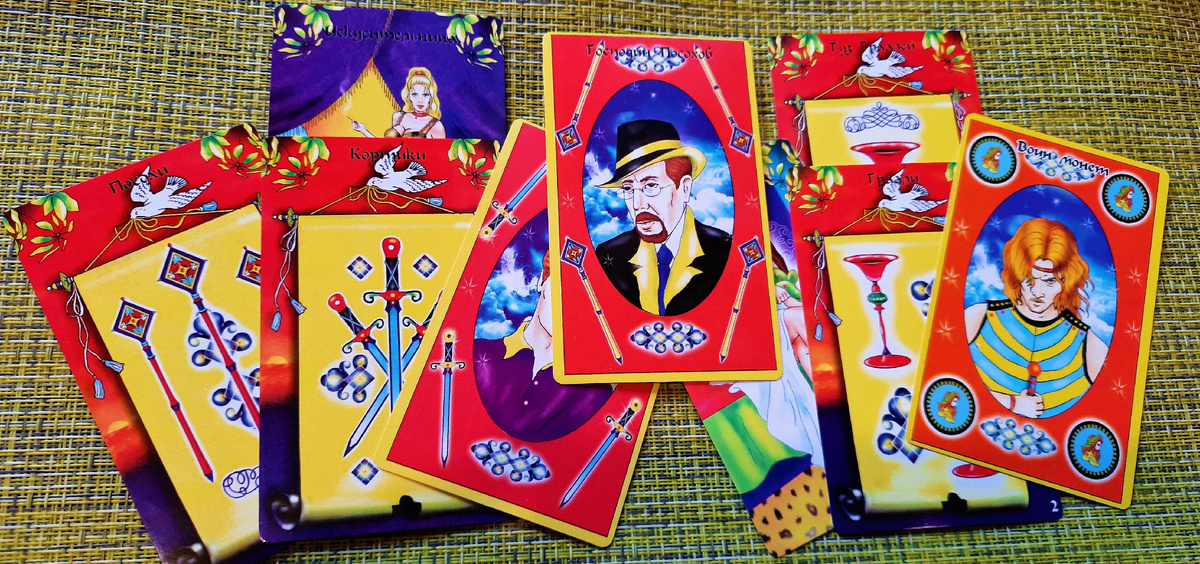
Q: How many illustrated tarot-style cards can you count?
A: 9